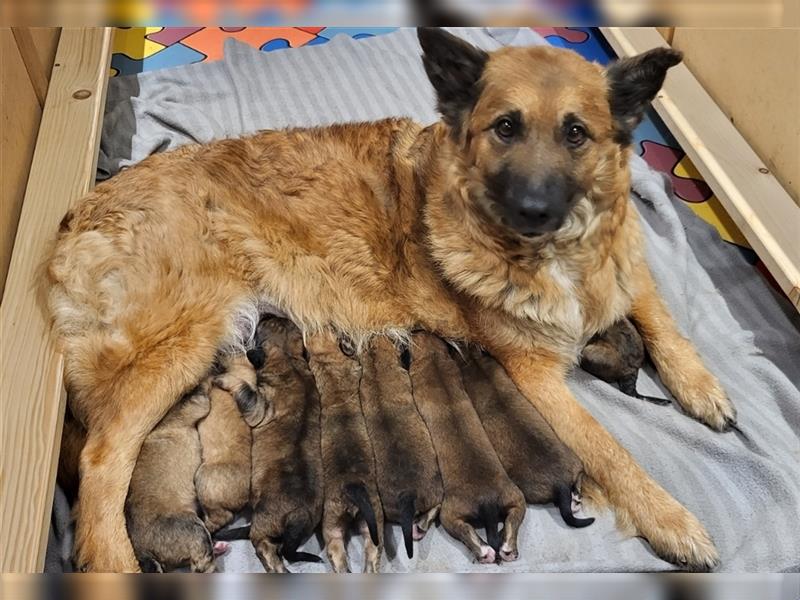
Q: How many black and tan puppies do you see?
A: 8